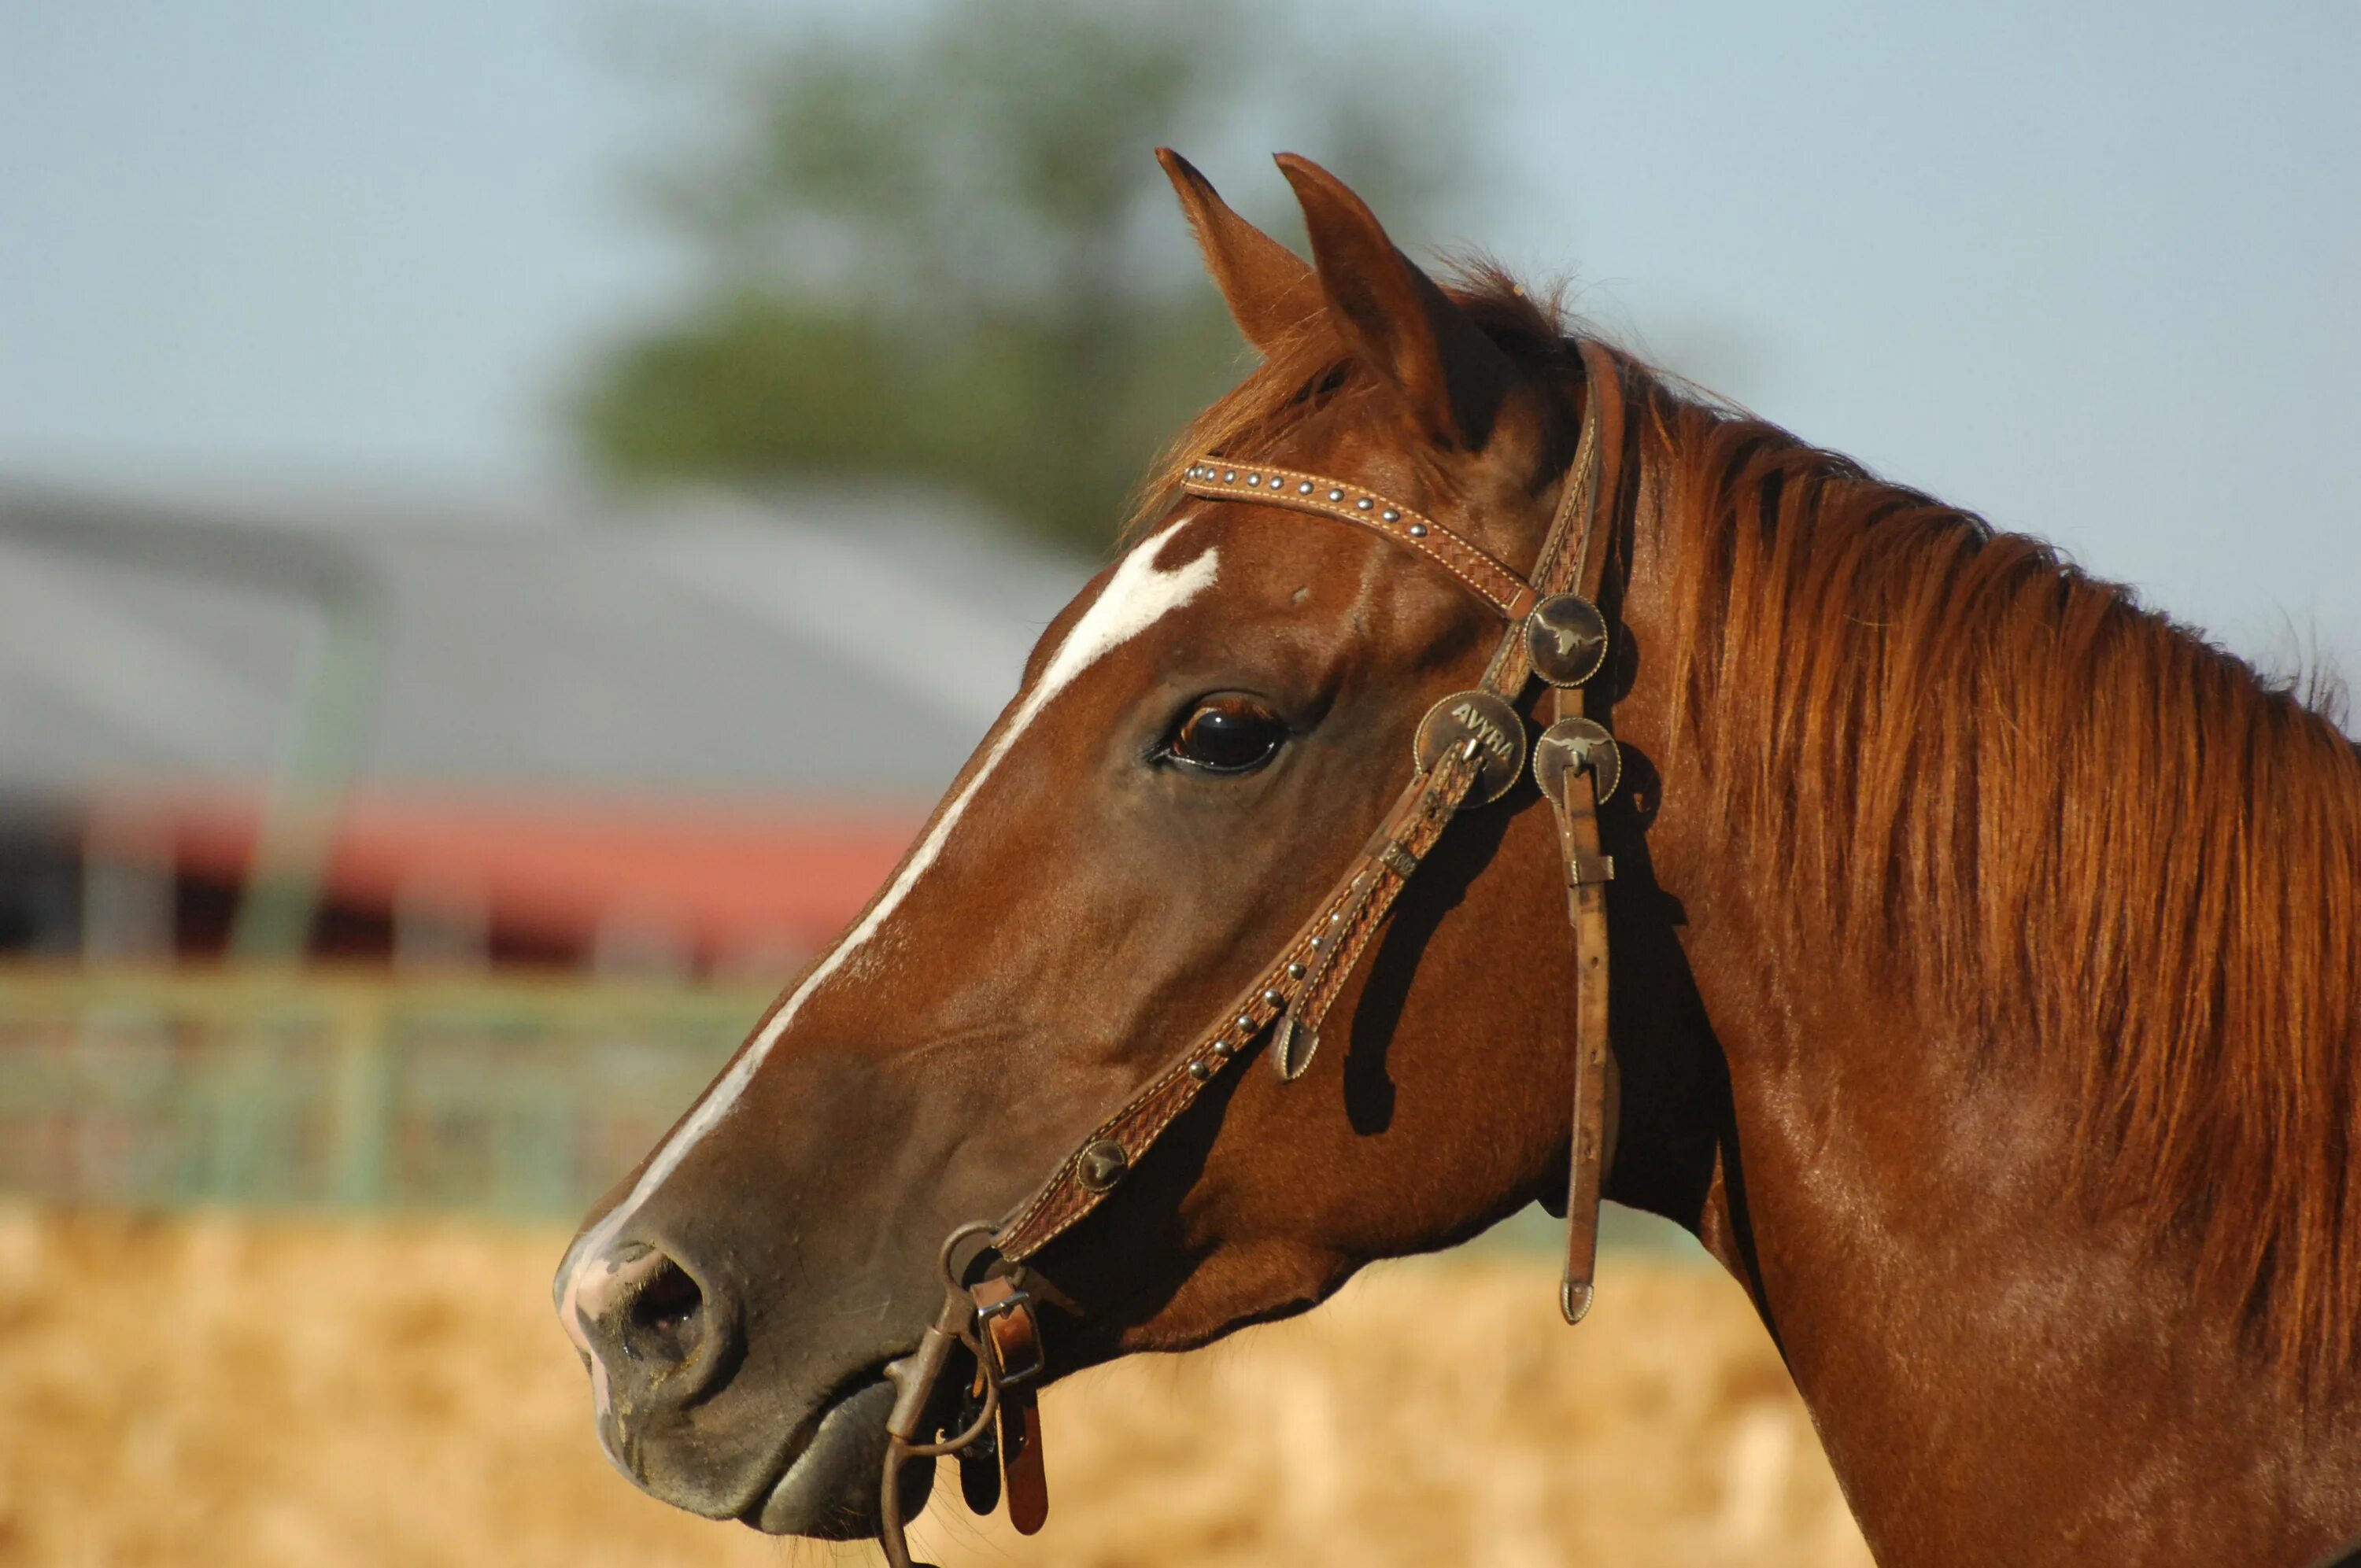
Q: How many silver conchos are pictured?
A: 4